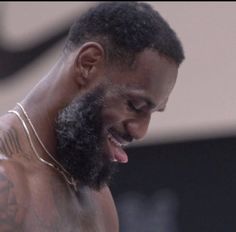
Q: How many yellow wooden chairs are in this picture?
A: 0